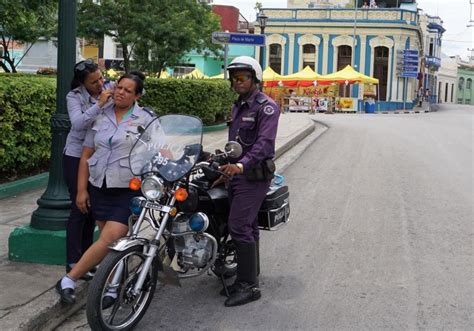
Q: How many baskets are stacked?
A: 0